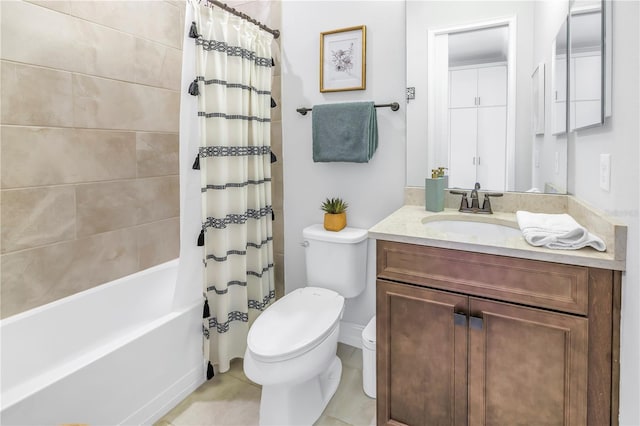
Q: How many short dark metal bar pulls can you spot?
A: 2